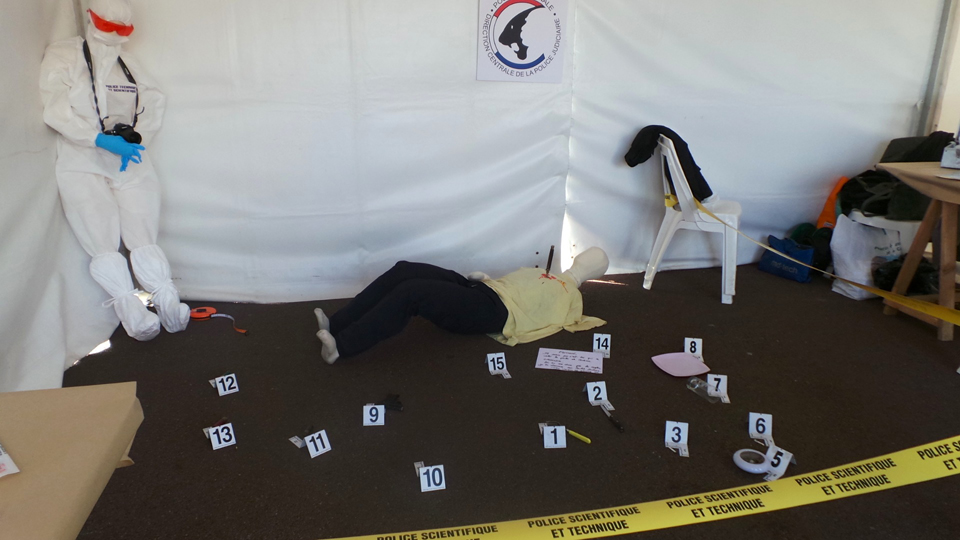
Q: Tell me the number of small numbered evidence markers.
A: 14